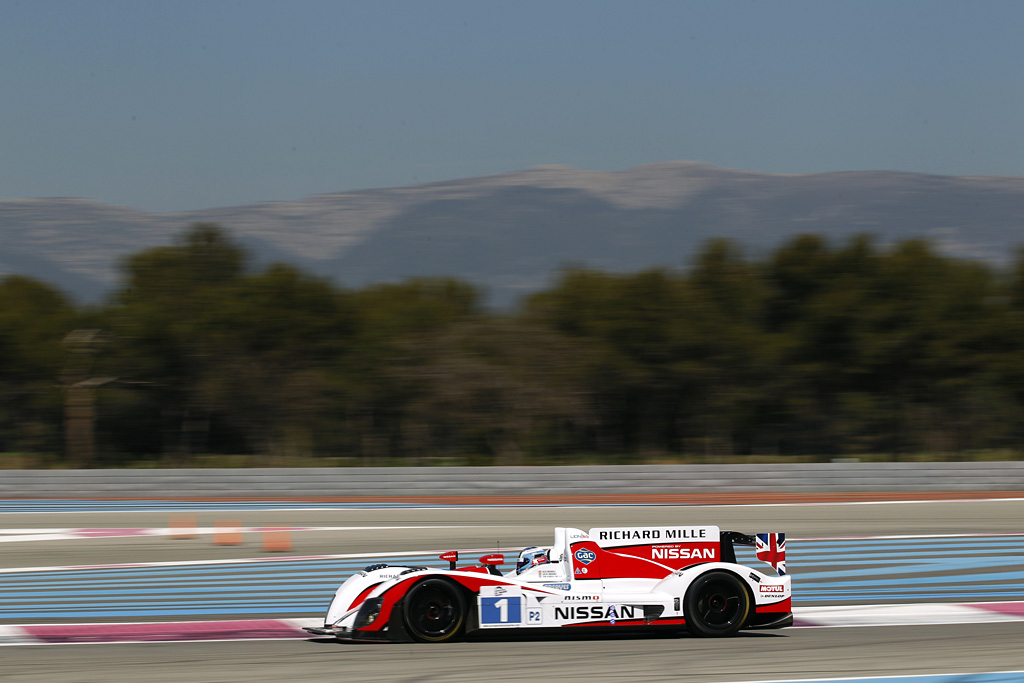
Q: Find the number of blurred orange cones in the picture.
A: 3